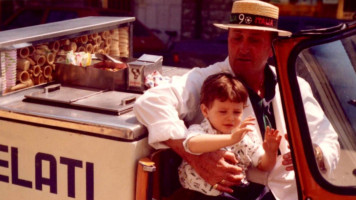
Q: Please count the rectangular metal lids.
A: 2